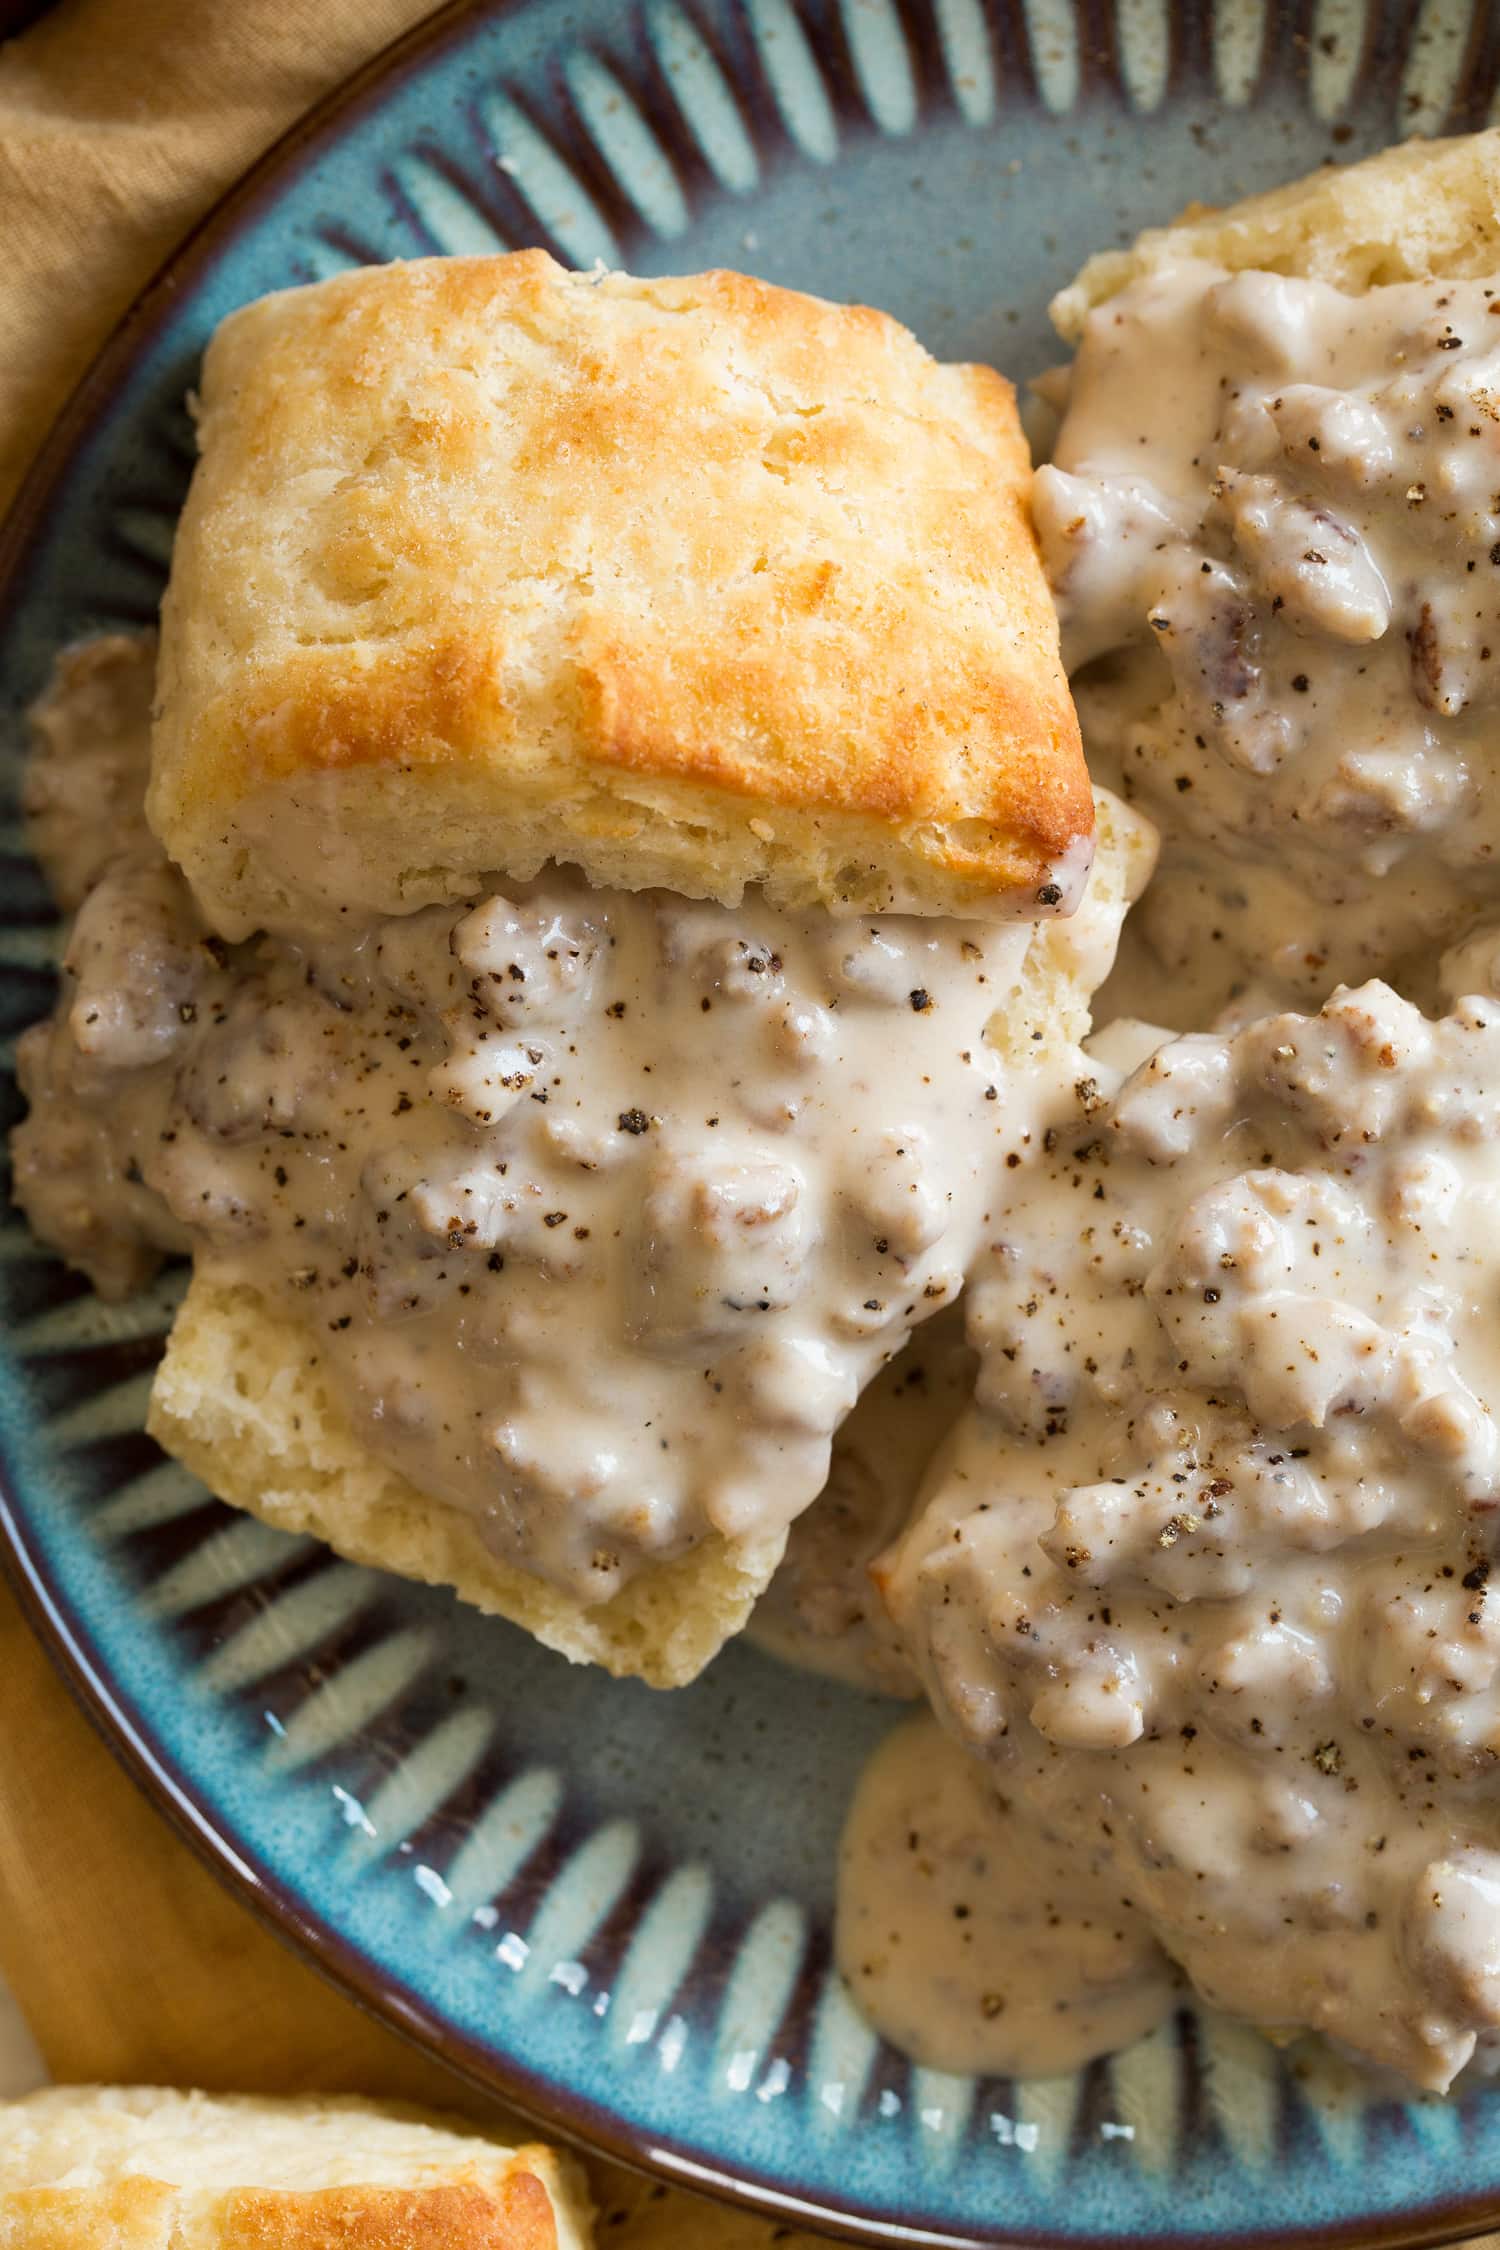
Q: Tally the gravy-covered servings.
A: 3